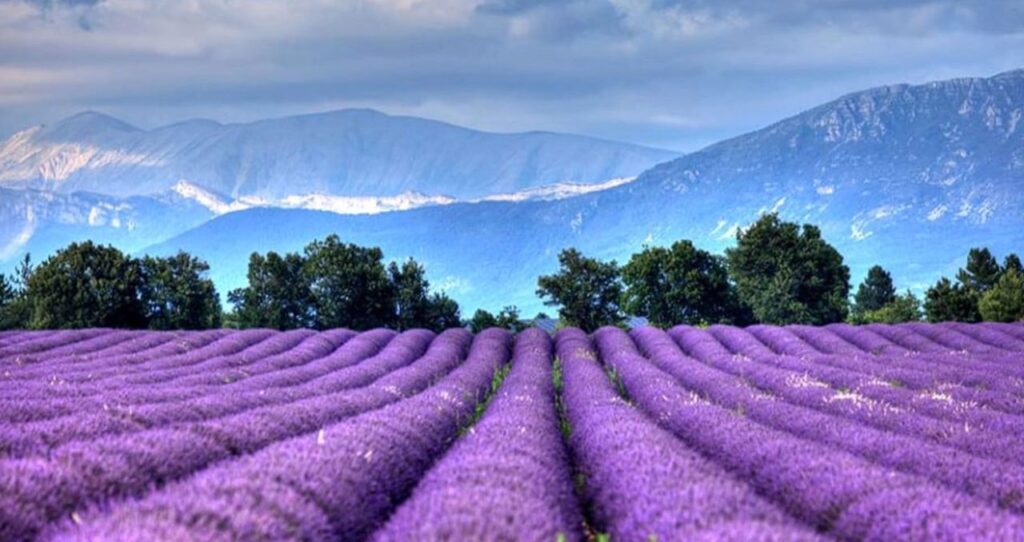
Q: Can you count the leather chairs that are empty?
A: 0